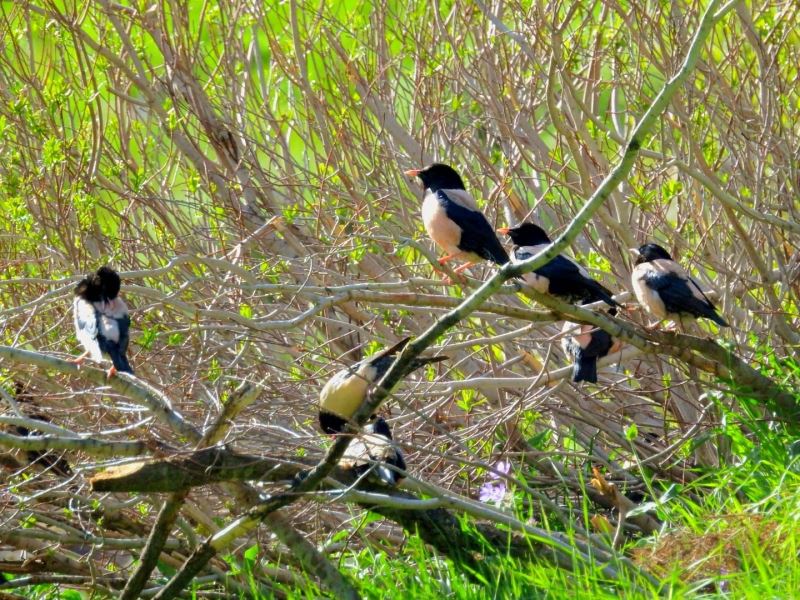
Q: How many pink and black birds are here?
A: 7